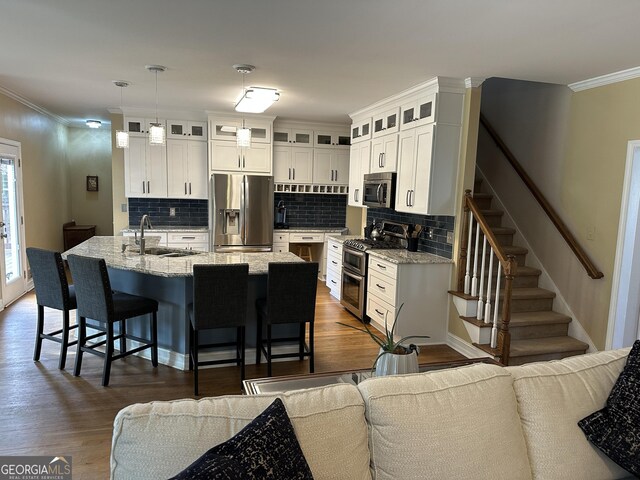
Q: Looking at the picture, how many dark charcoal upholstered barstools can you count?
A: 4